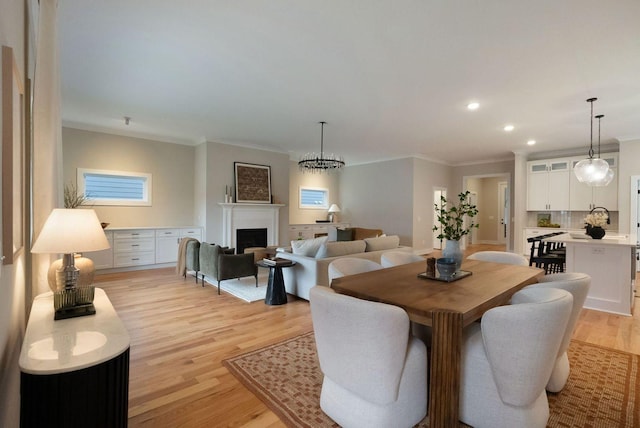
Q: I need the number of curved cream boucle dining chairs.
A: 6